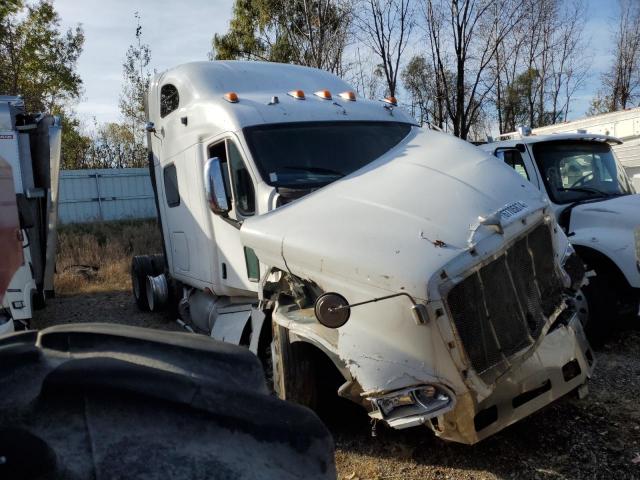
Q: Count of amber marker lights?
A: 5